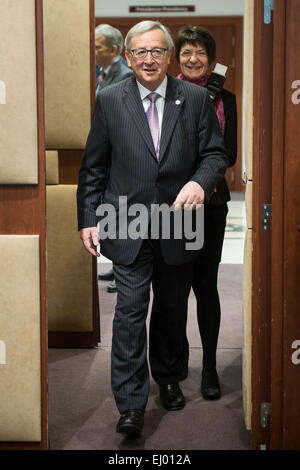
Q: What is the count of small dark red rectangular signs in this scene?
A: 1